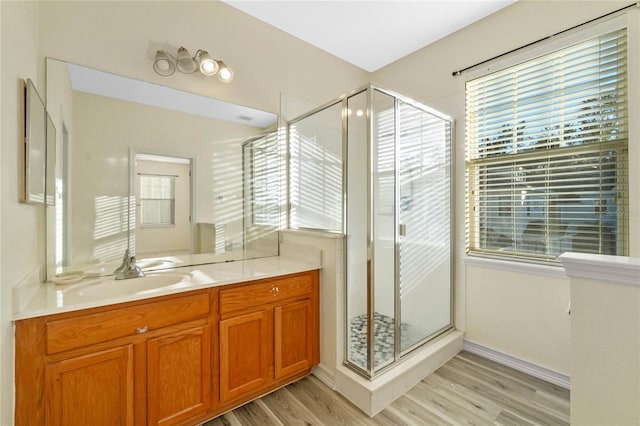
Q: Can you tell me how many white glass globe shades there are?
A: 4